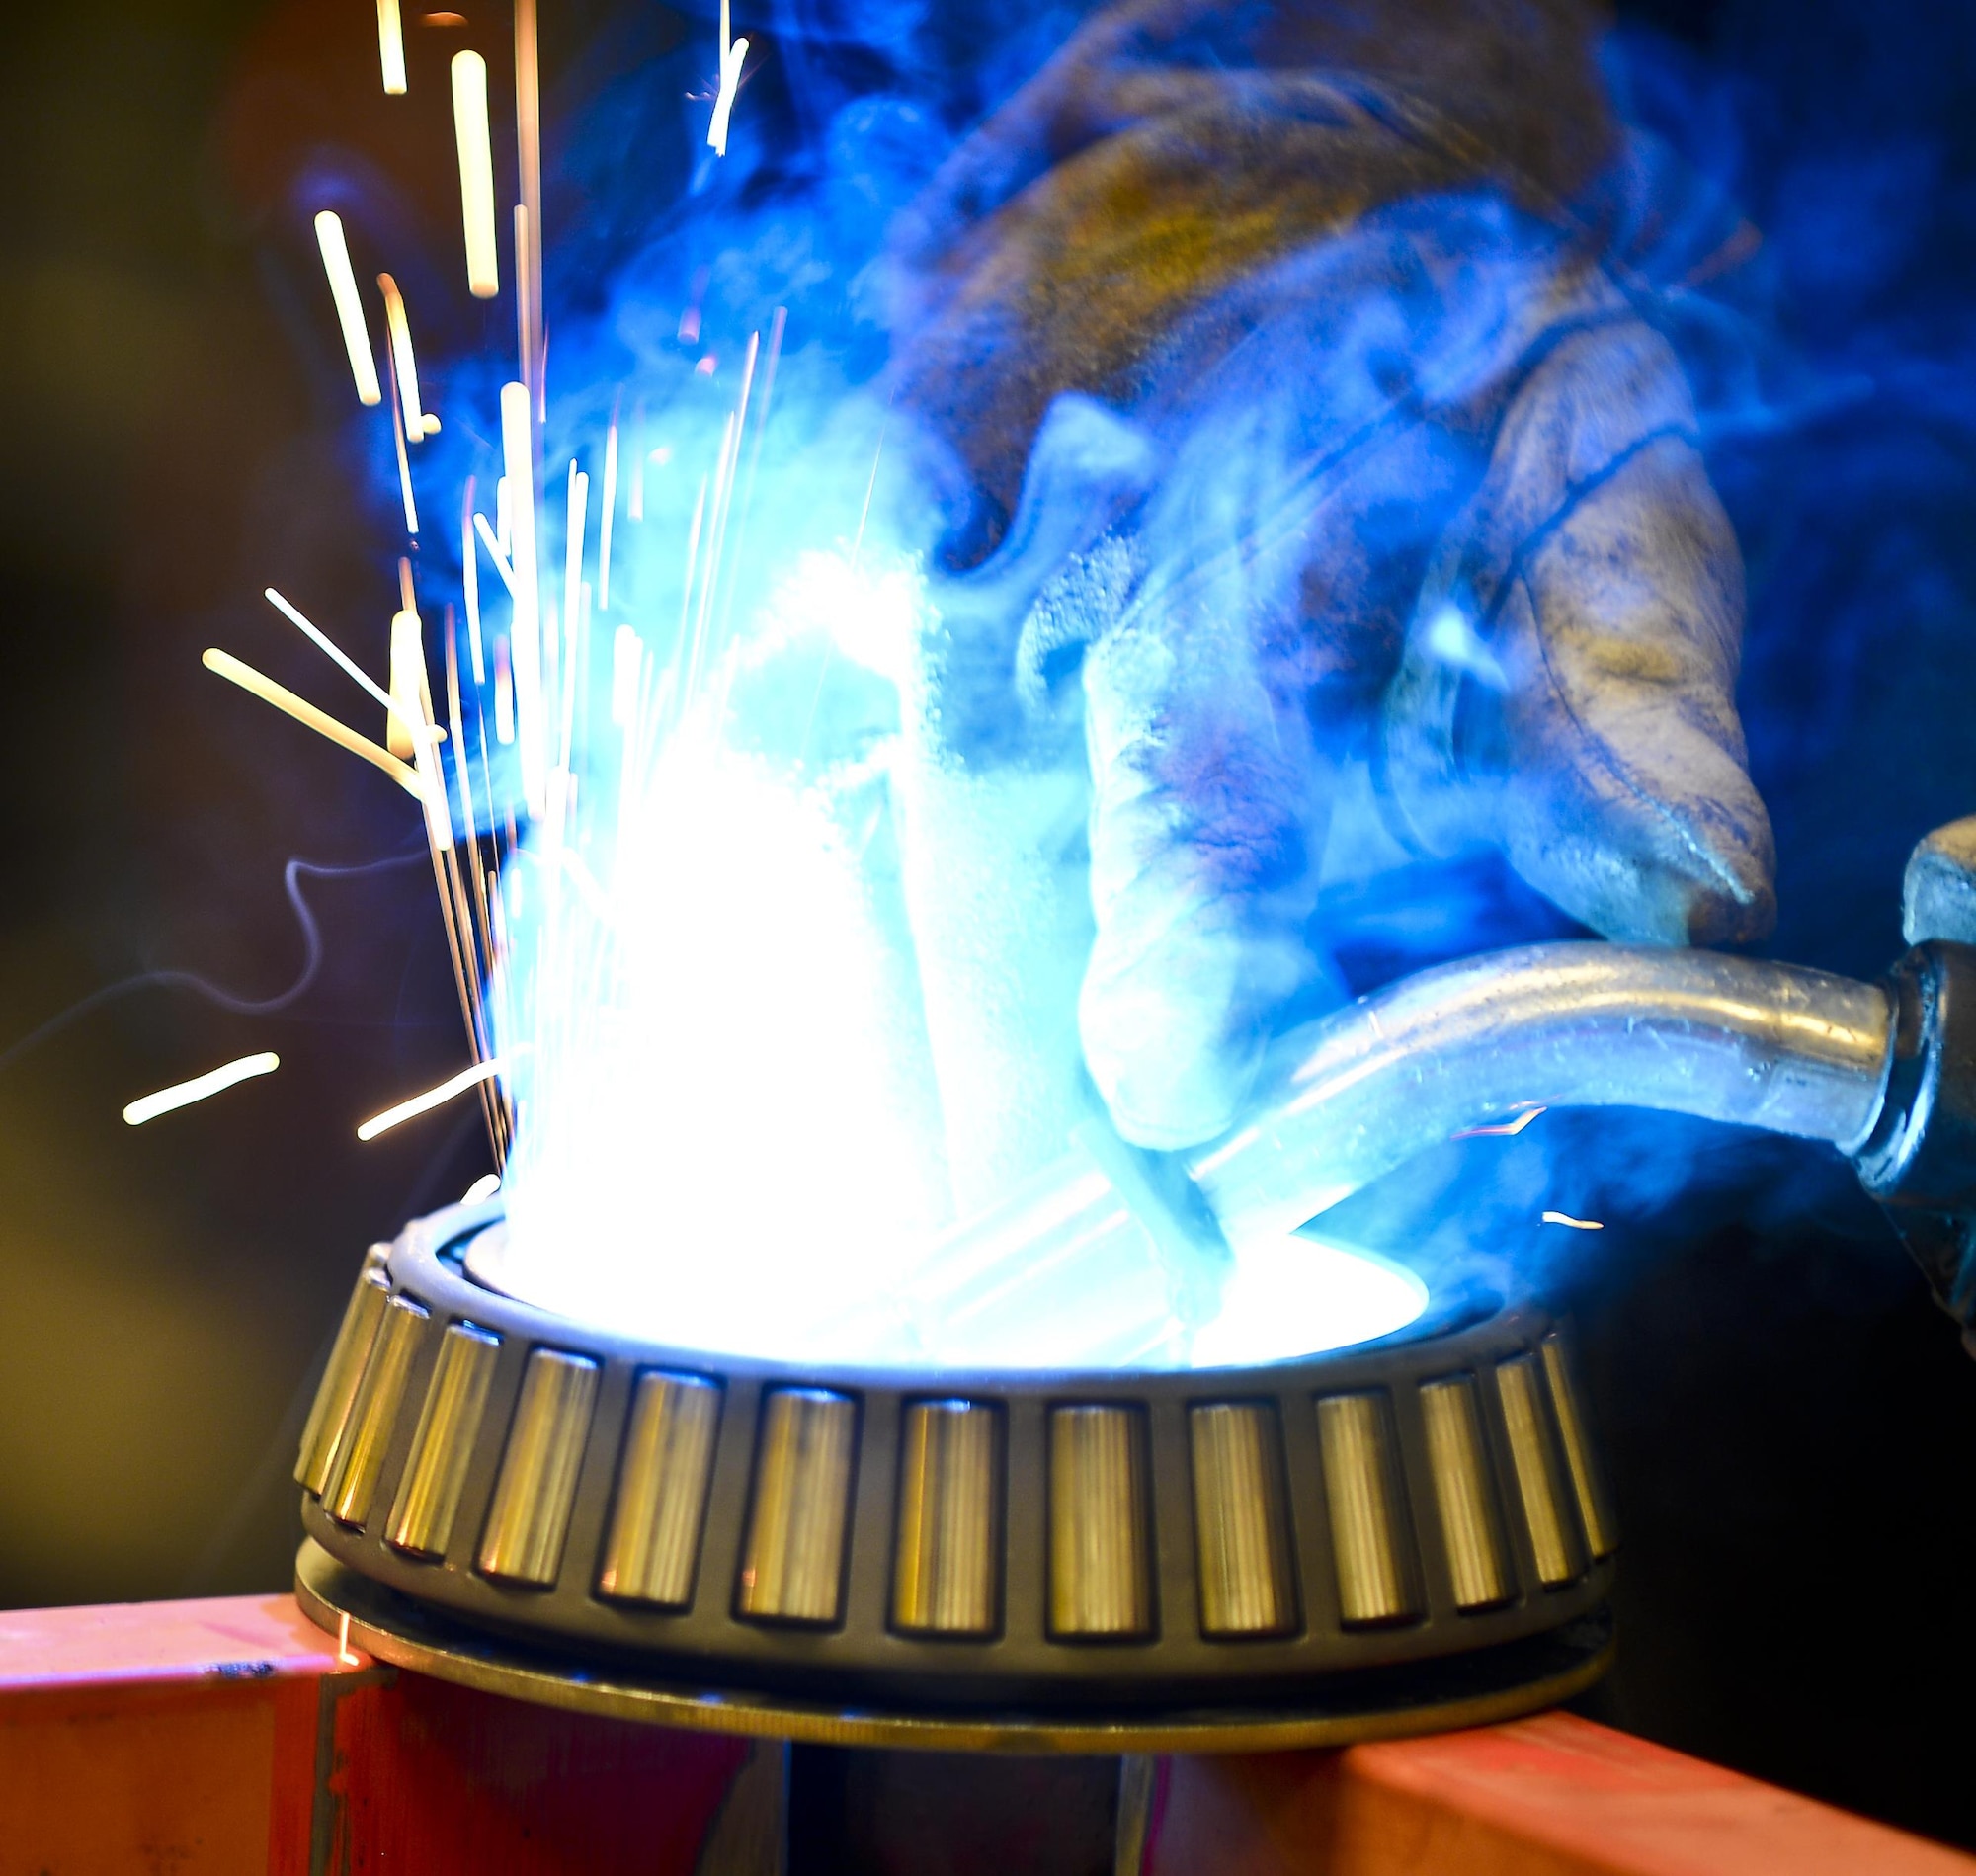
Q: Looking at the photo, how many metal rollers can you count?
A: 14